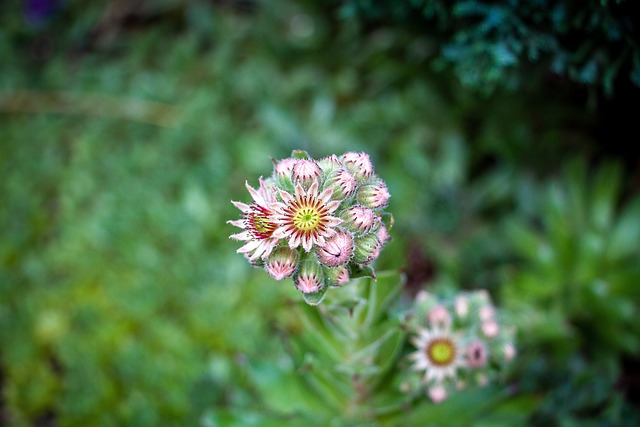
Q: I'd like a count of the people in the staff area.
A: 0